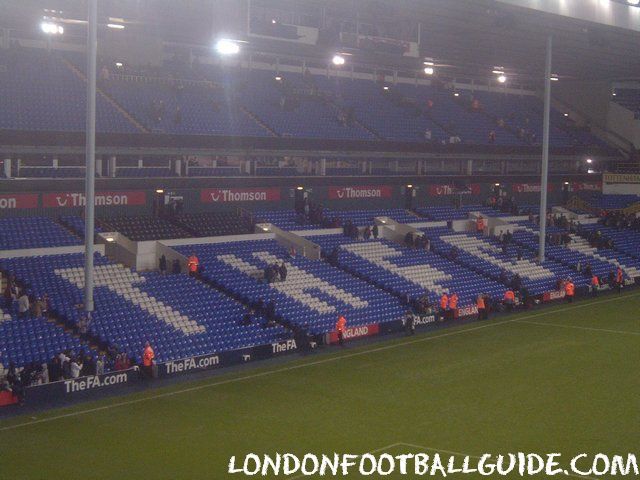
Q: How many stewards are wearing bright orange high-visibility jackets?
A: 11